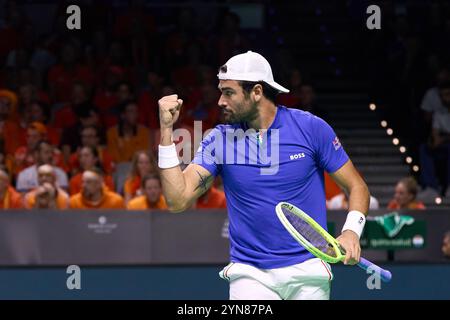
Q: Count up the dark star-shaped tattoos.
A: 1